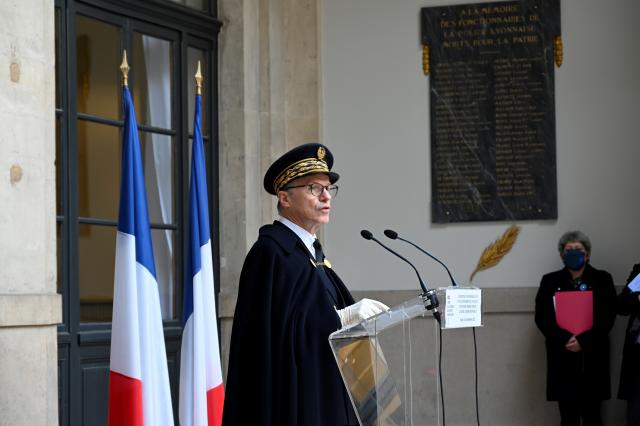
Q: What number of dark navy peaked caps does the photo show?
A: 1